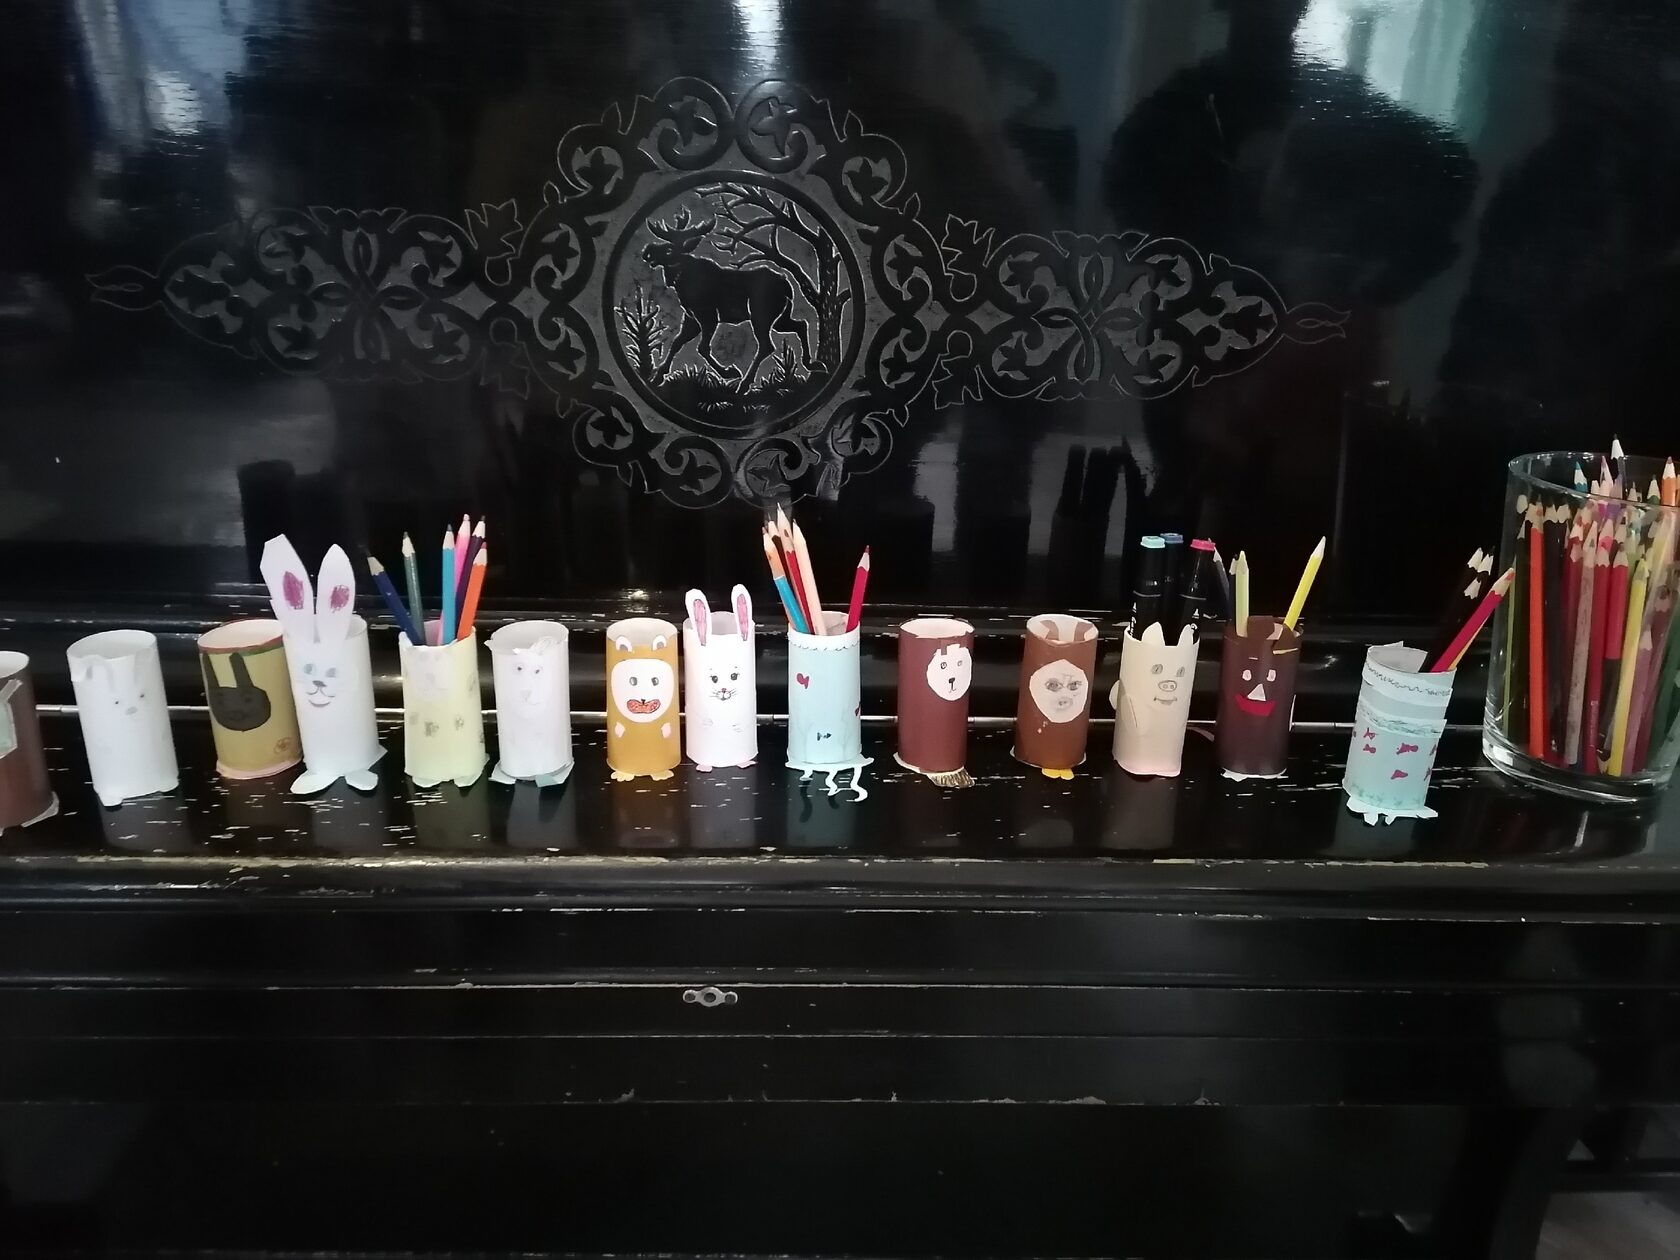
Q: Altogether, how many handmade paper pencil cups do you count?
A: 14